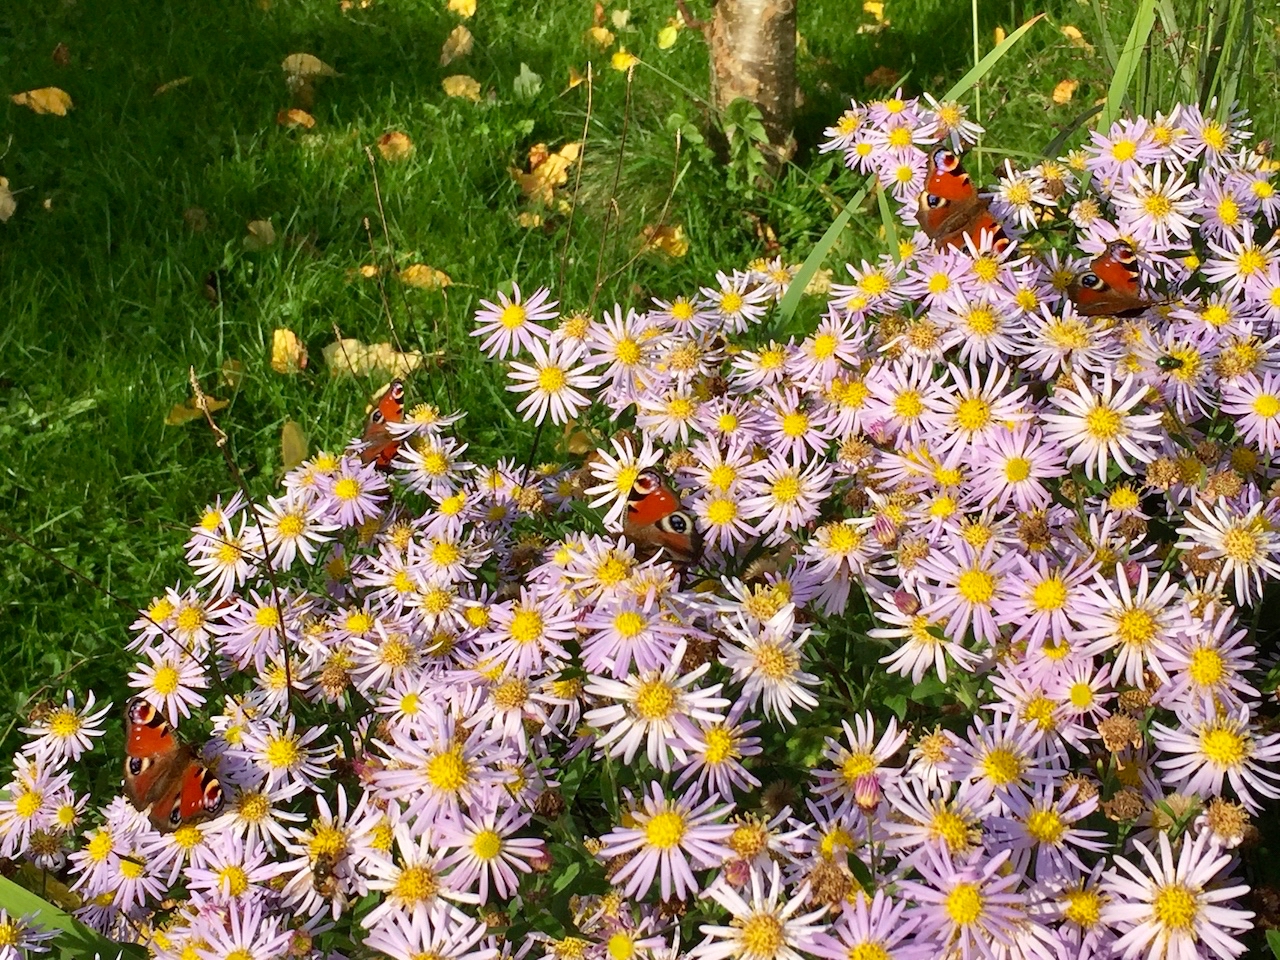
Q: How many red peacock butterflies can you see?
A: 5